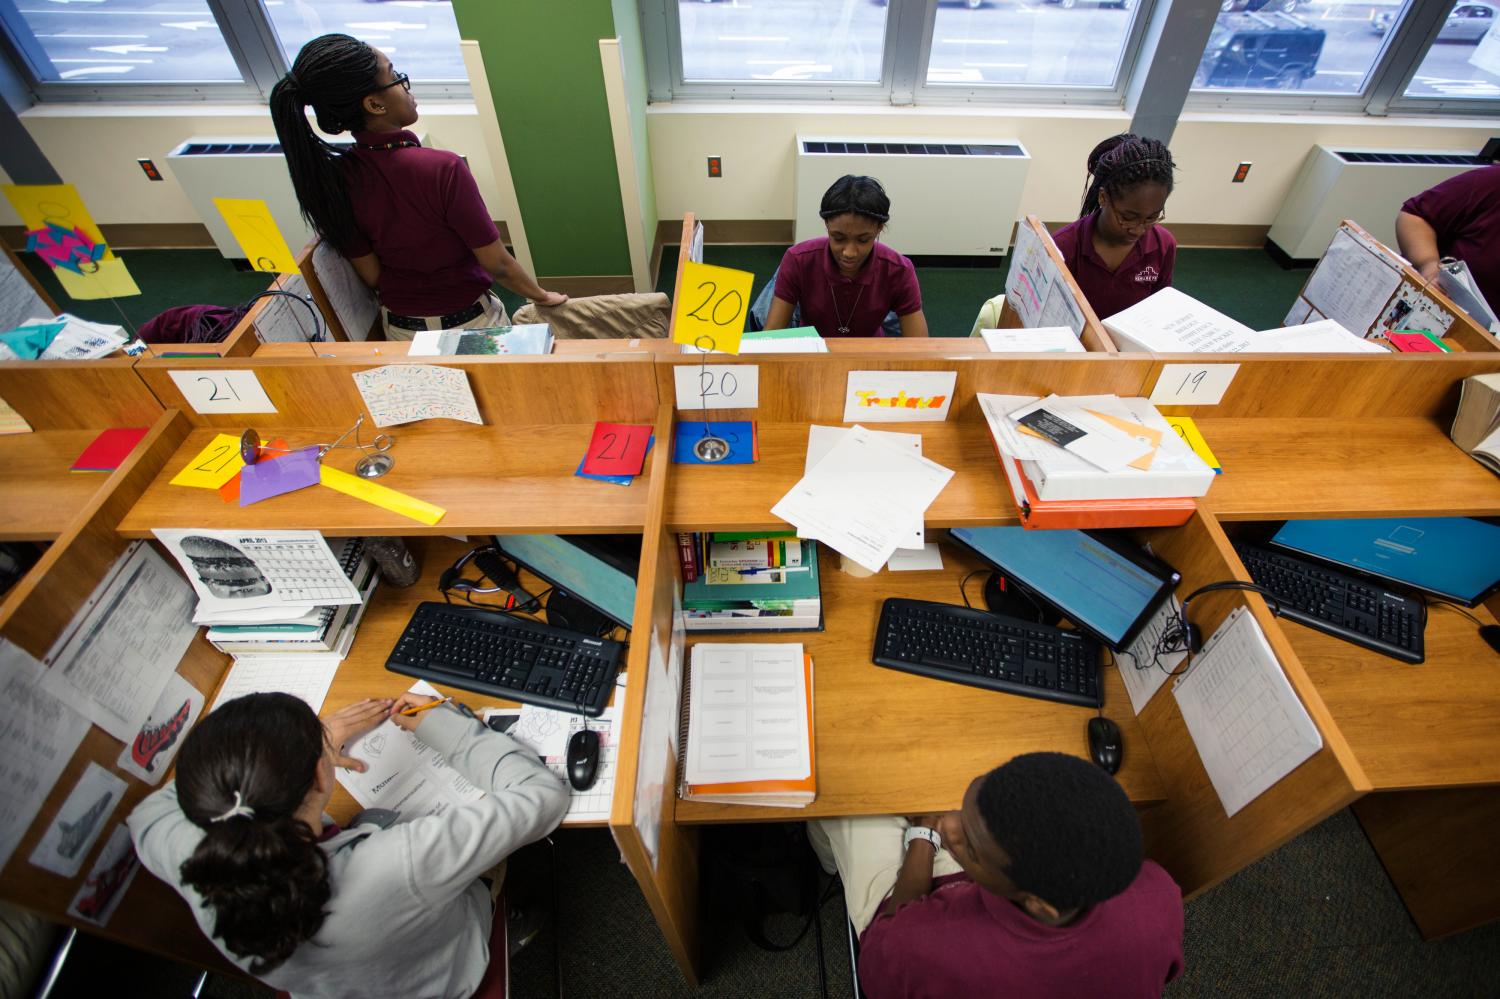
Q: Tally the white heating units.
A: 3